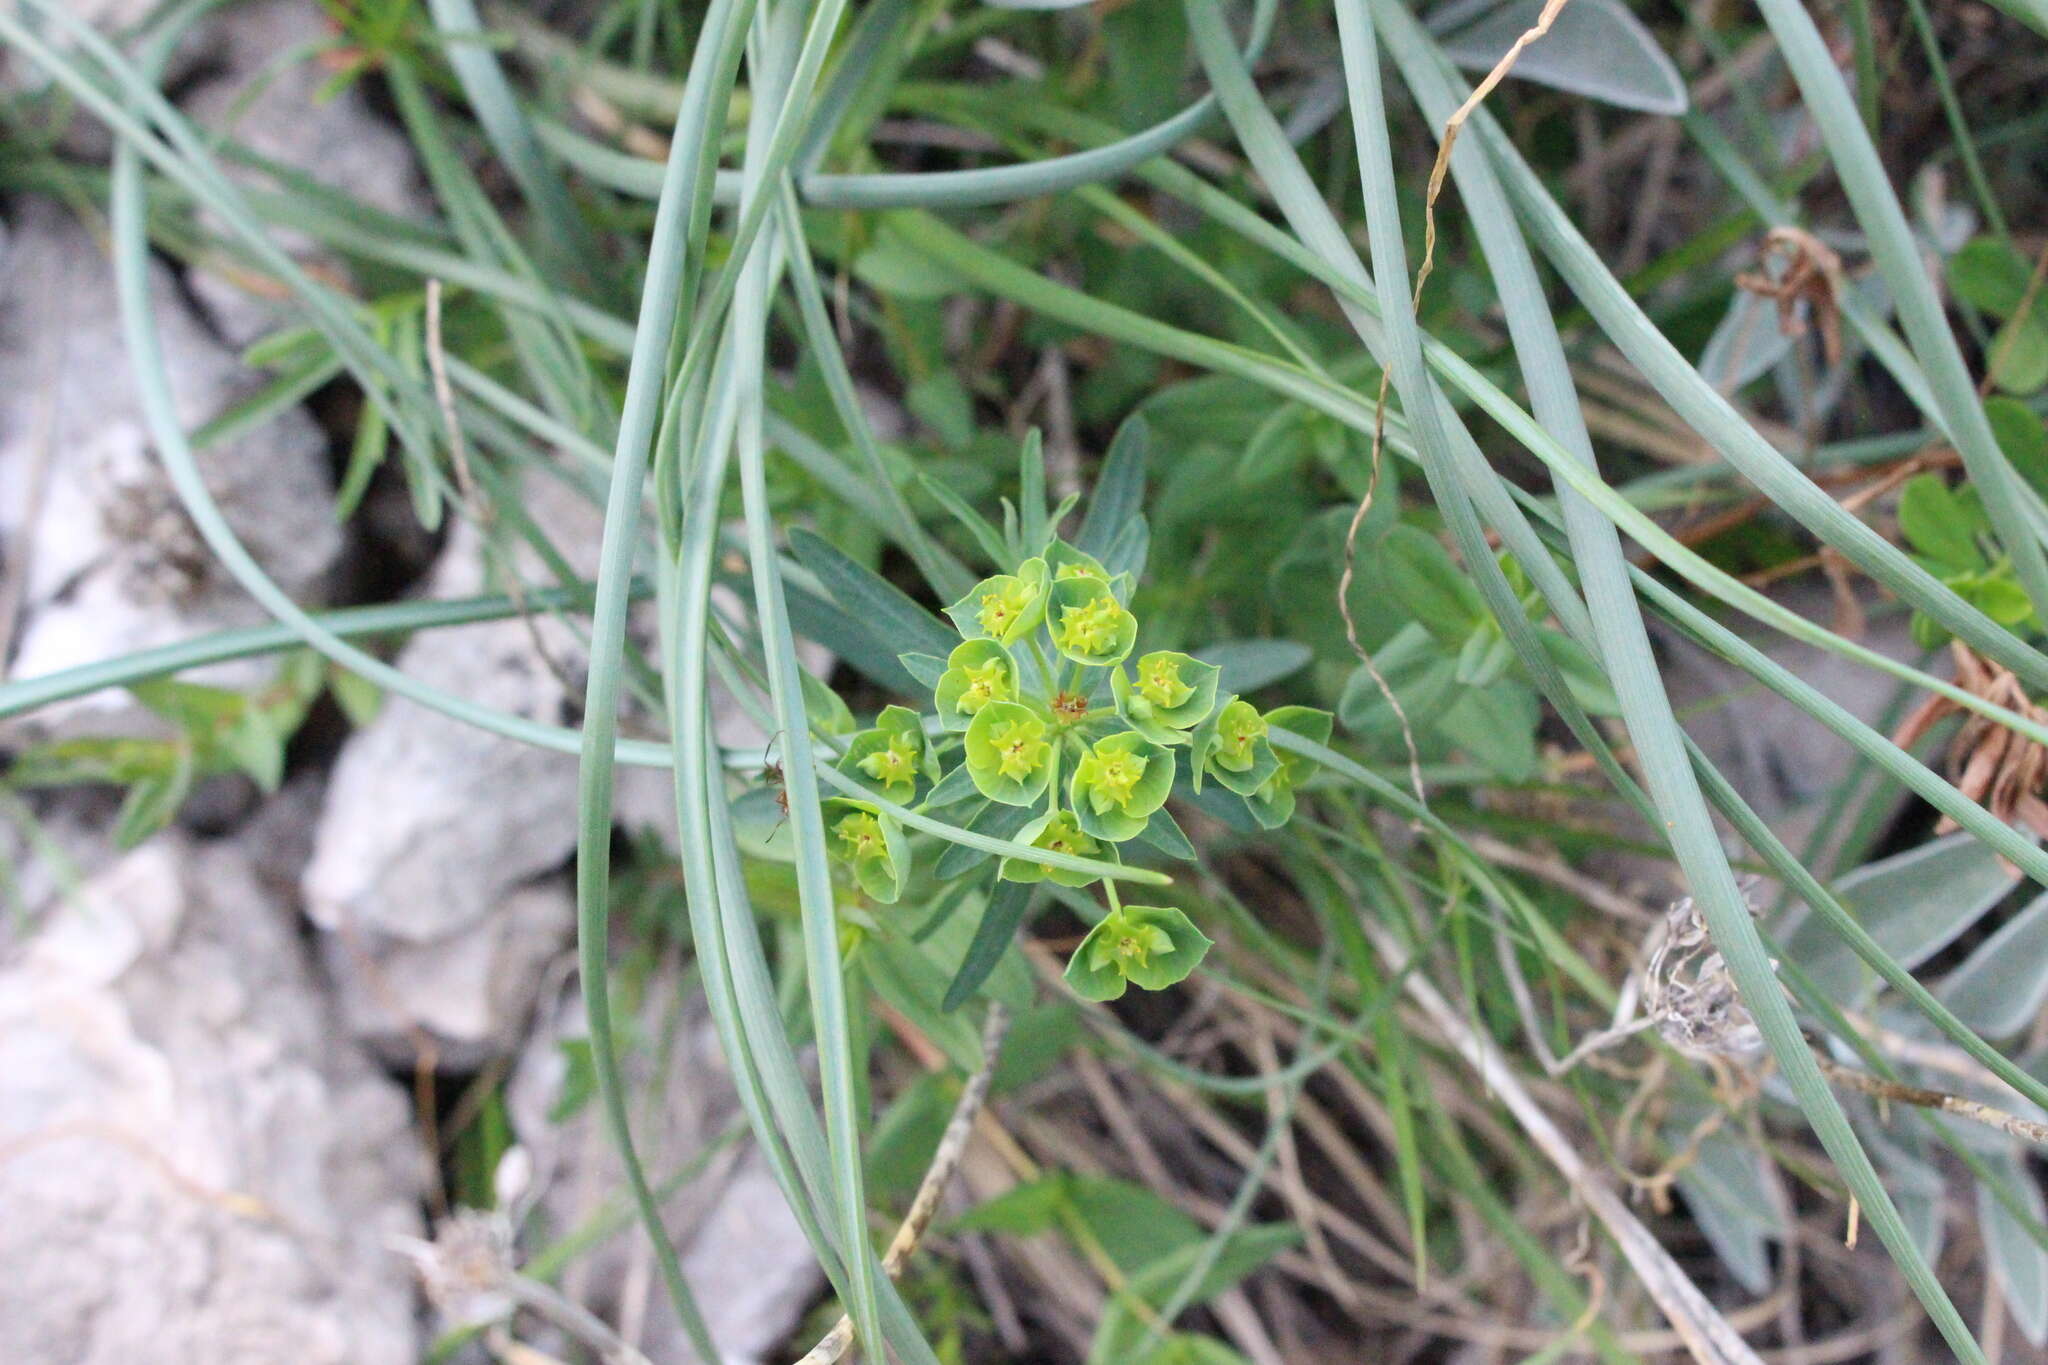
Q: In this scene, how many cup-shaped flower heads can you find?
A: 13